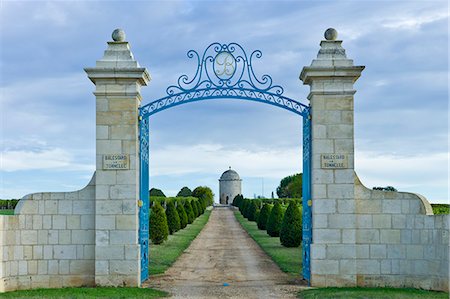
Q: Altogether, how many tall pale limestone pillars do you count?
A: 2